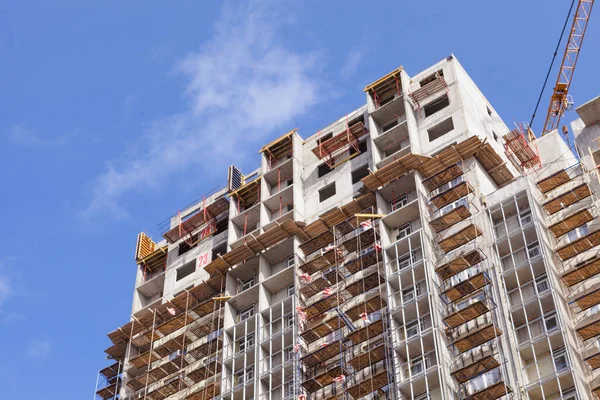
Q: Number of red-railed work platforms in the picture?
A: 4